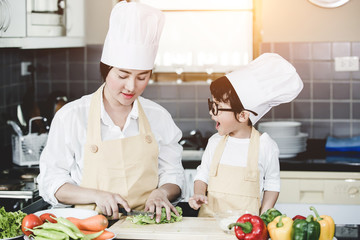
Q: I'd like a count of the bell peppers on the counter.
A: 6